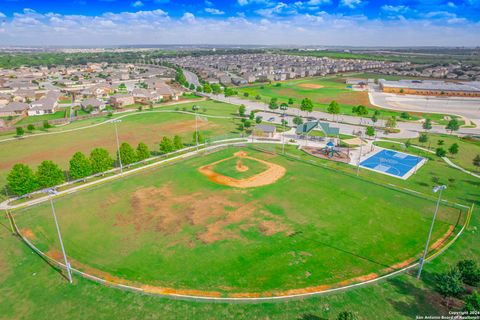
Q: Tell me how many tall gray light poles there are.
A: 6